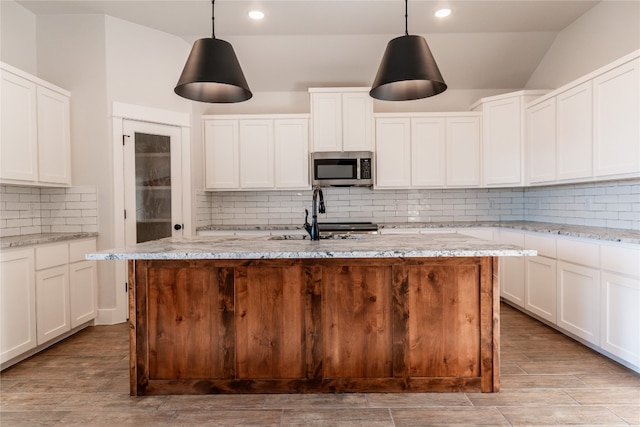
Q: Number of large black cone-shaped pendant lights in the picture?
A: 2